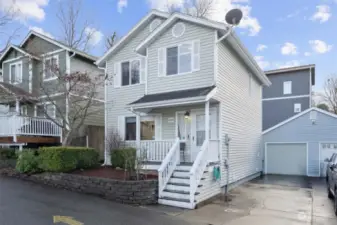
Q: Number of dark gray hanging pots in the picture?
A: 0